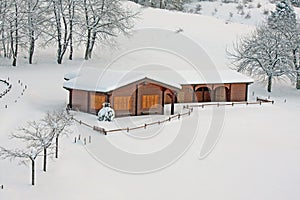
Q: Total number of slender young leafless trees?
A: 3